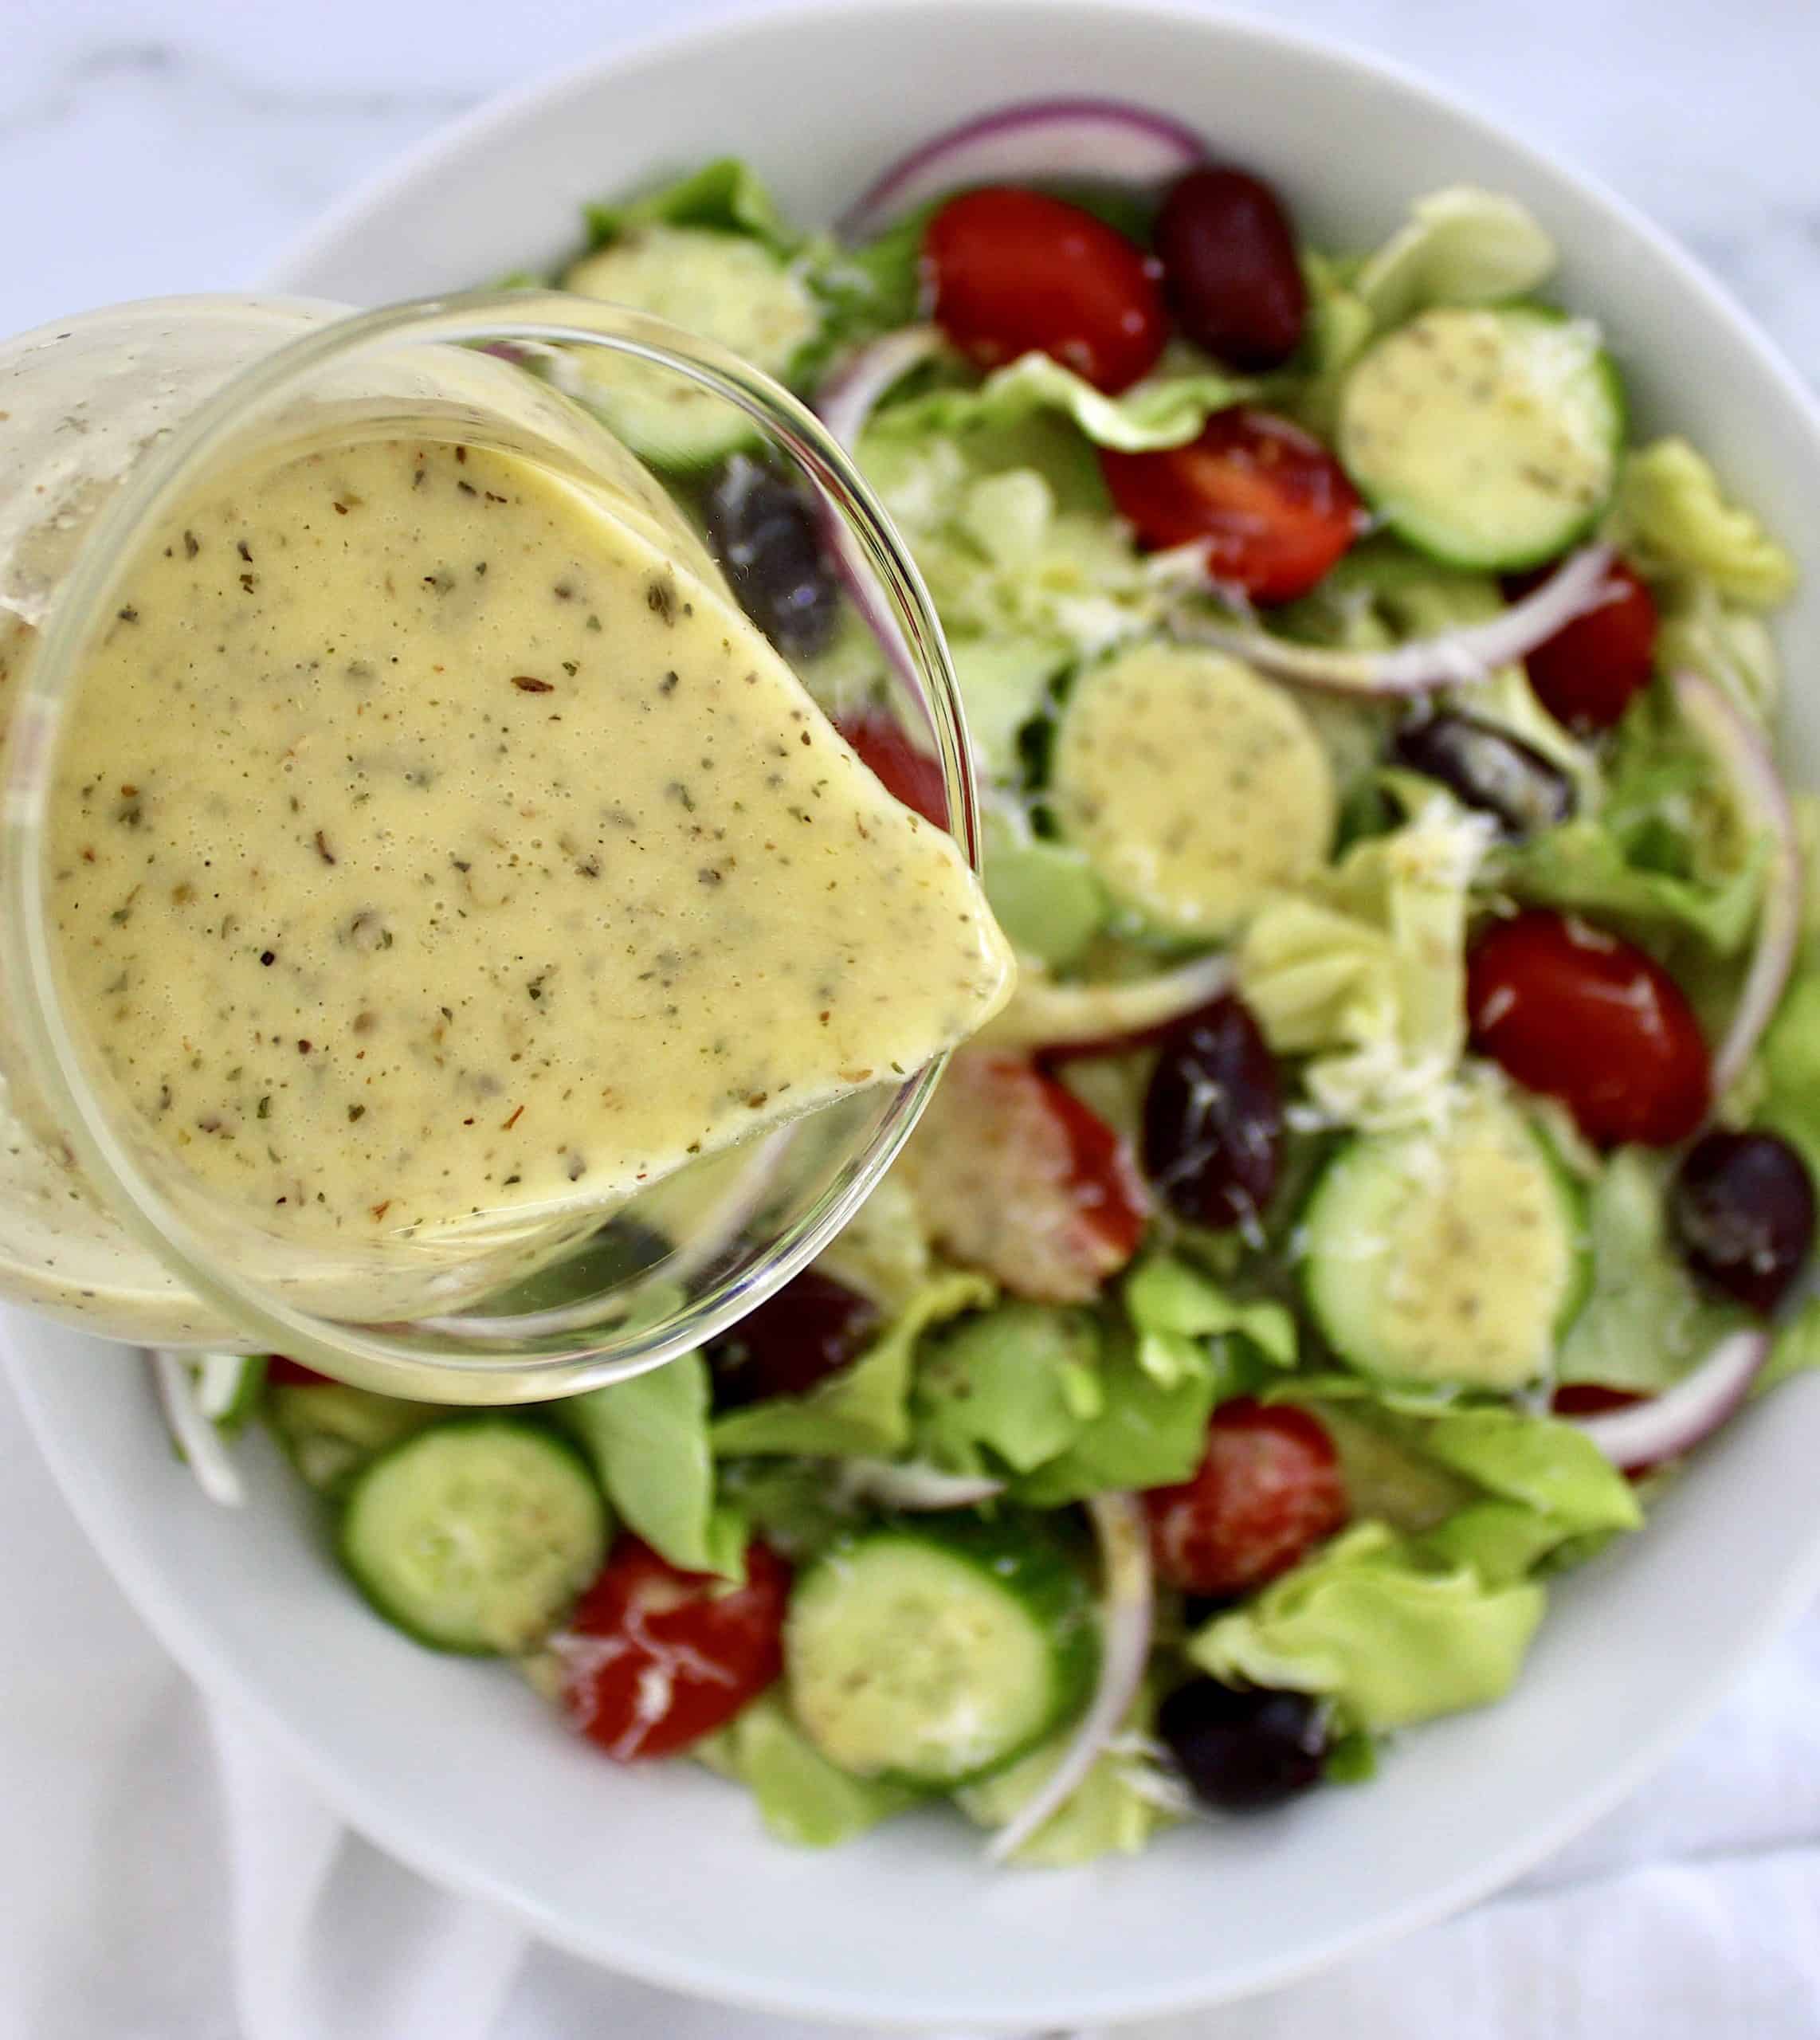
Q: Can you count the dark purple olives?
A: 7